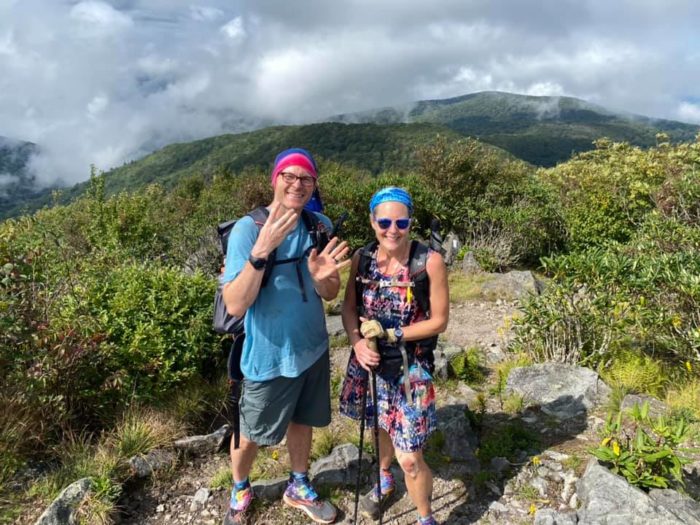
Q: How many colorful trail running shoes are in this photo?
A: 4